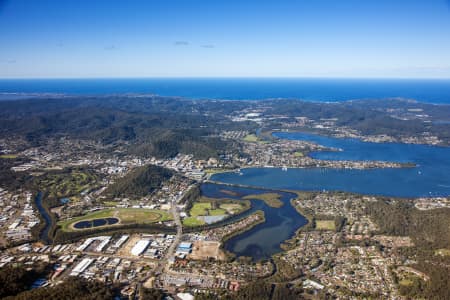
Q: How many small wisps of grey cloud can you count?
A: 2